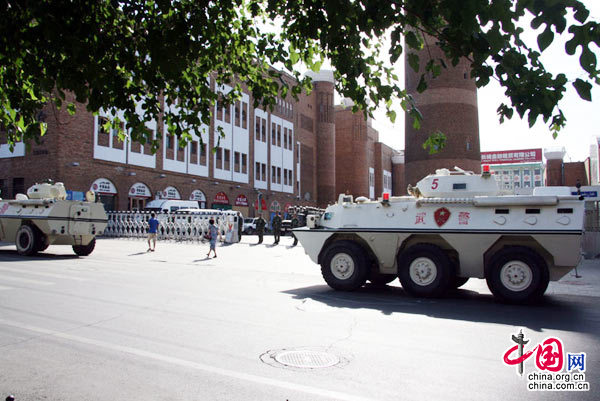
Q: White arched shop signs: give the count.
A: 4